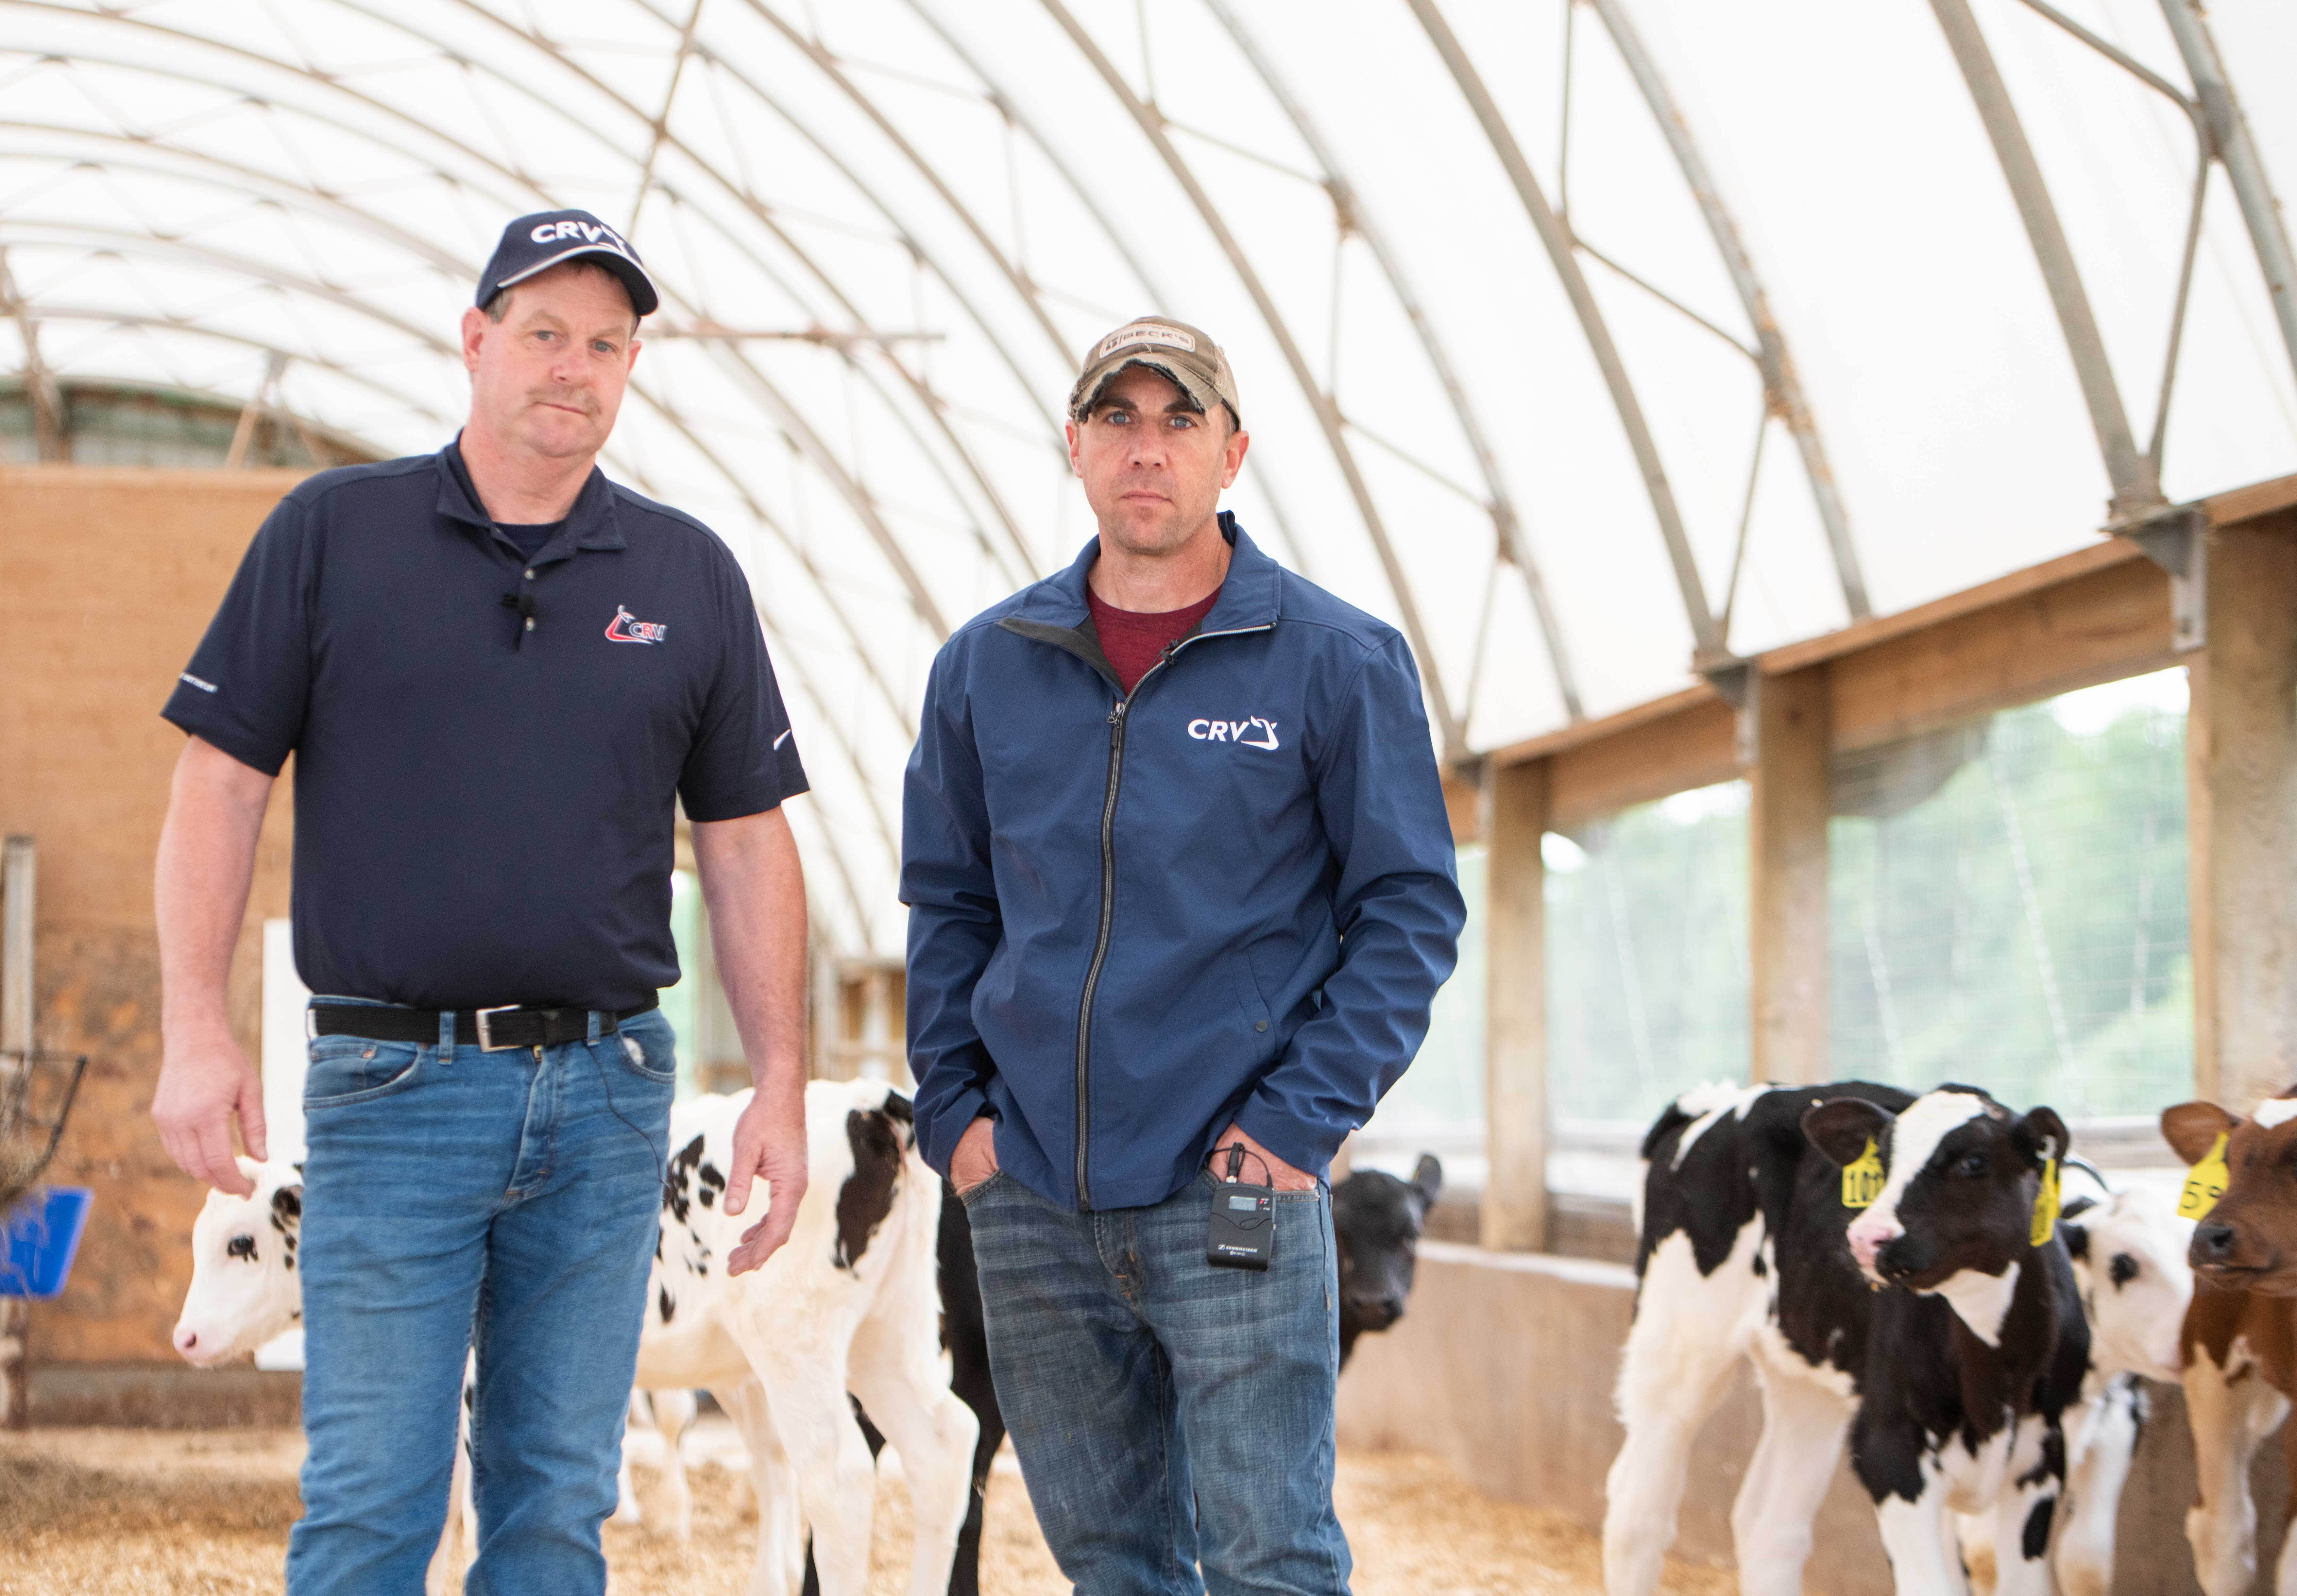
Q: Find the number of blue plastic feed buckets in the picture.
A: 1